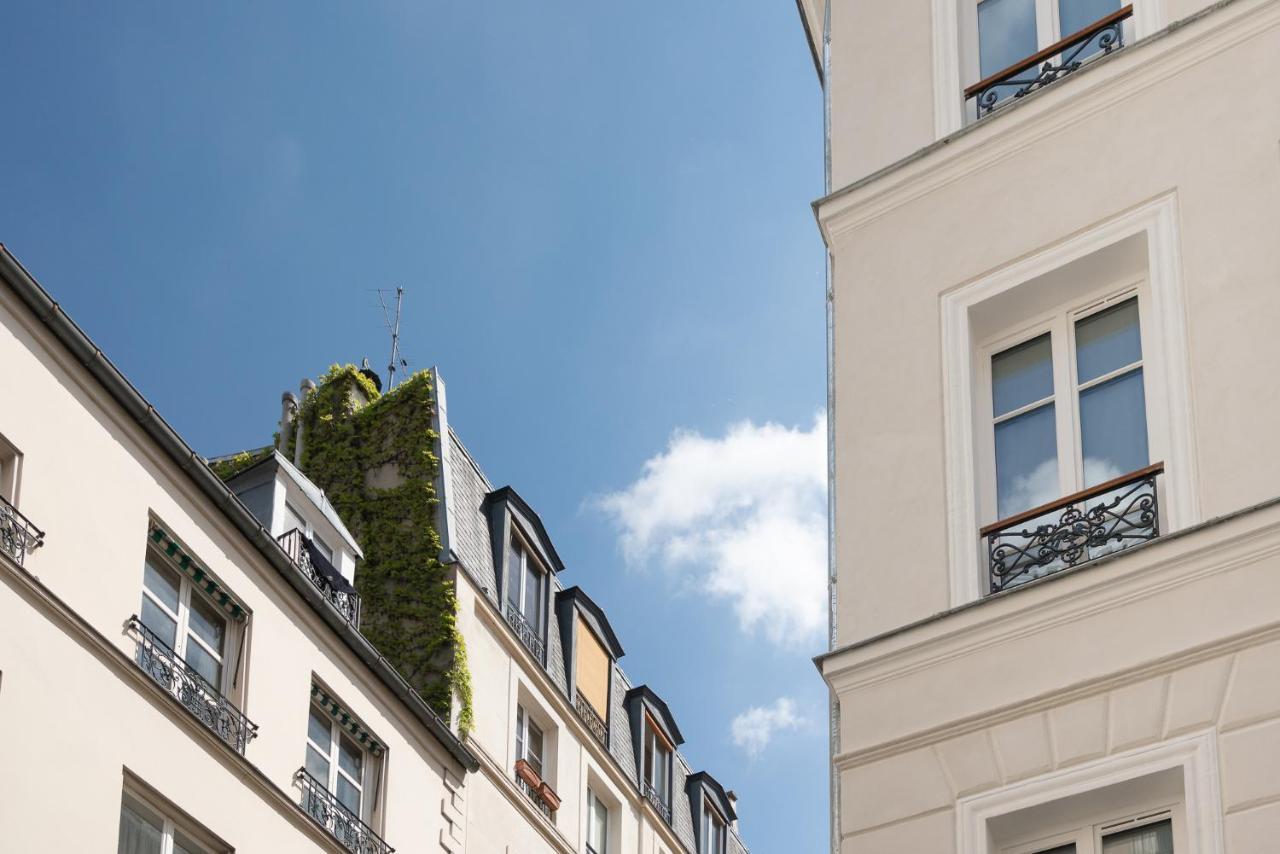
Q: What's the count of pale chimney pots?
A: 2